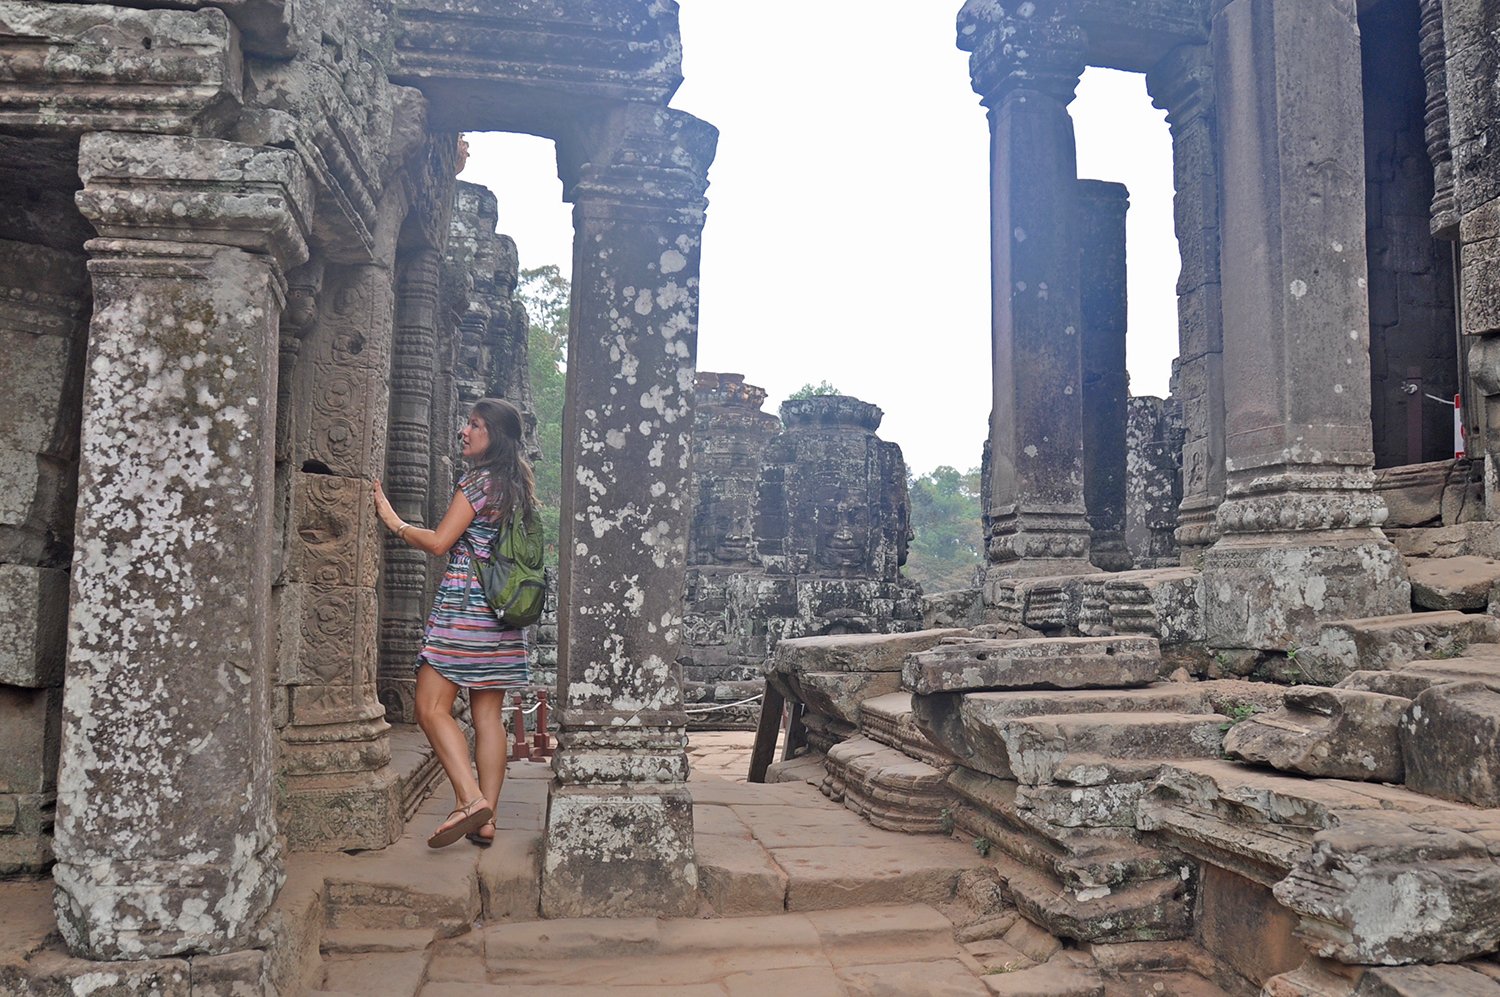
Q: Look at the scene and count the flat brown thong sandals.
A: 2